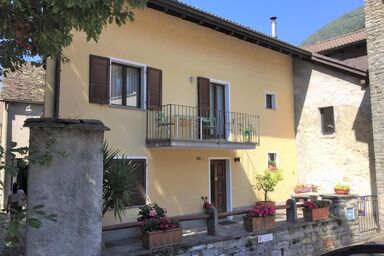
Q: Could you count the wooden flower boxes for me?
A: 3